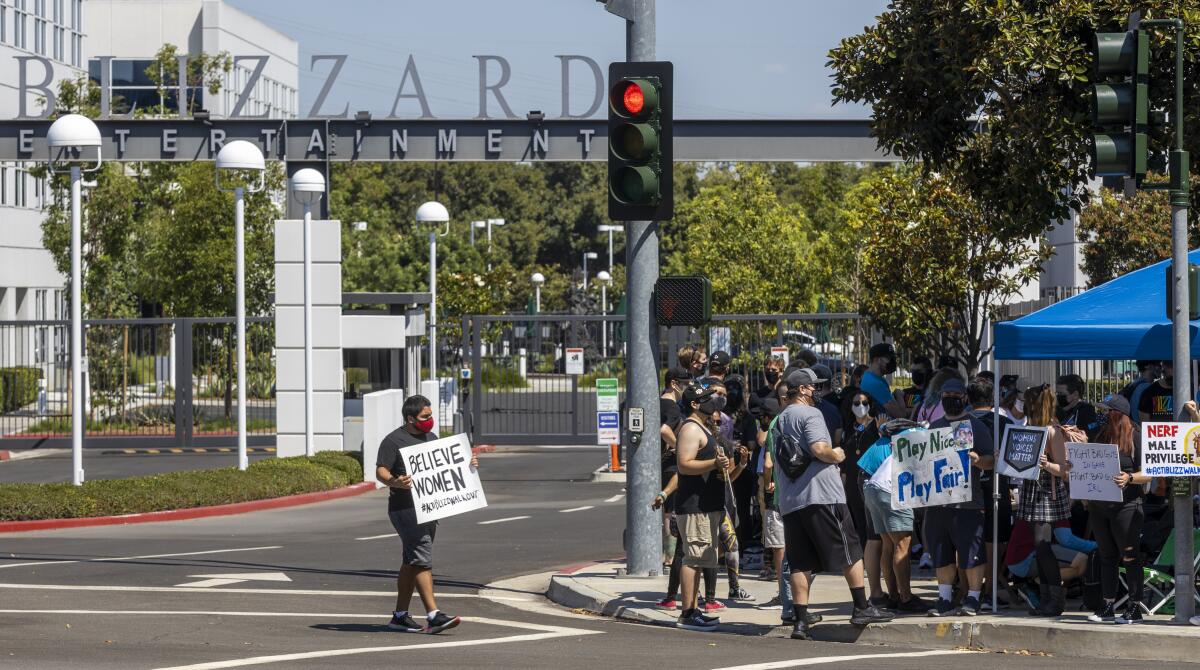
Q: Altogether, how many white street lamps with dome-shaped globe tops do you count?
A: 6